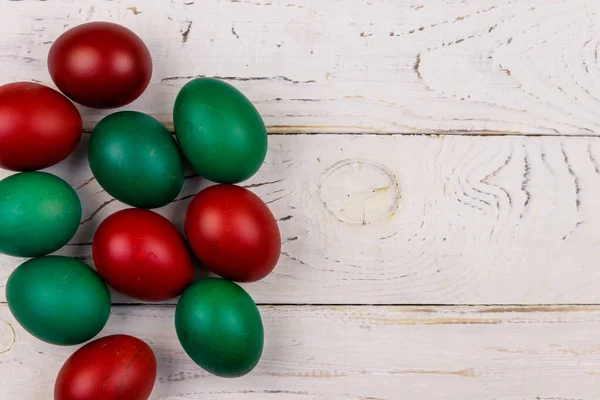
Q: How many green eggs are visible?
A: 5